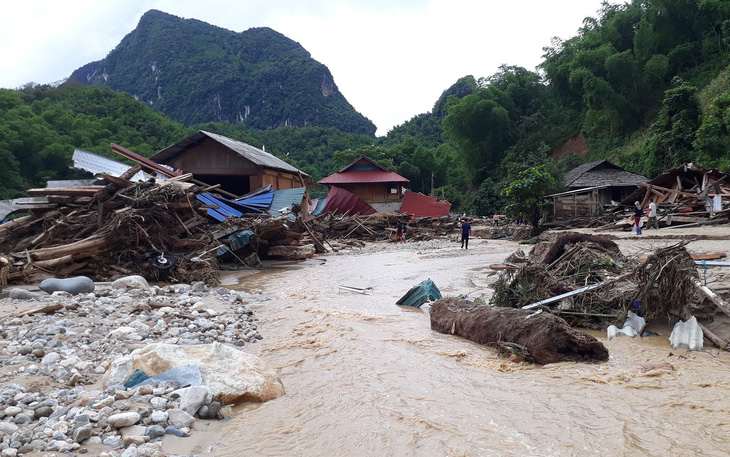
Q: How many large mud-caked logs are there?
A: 1